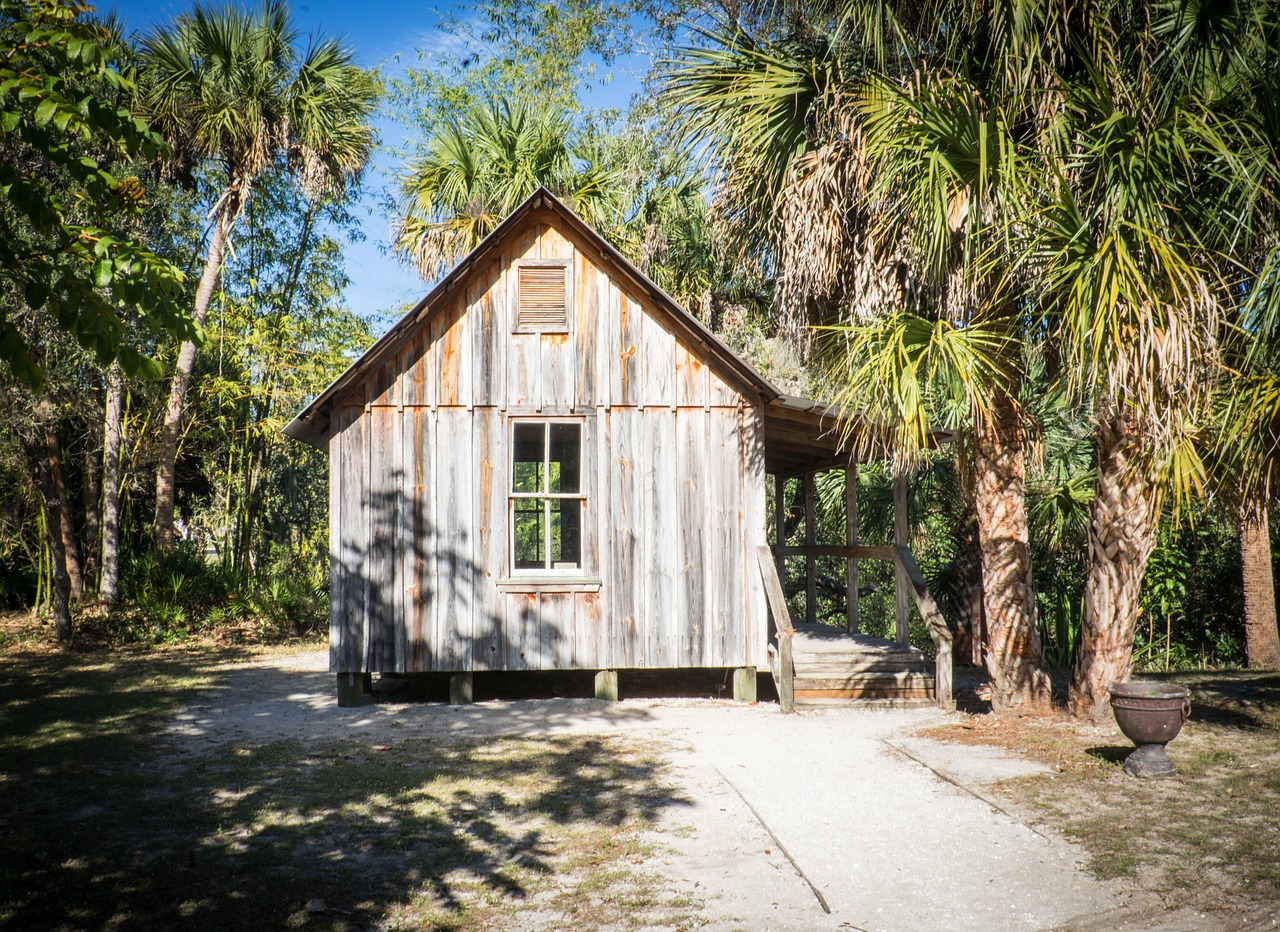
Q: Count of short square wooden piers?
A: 4